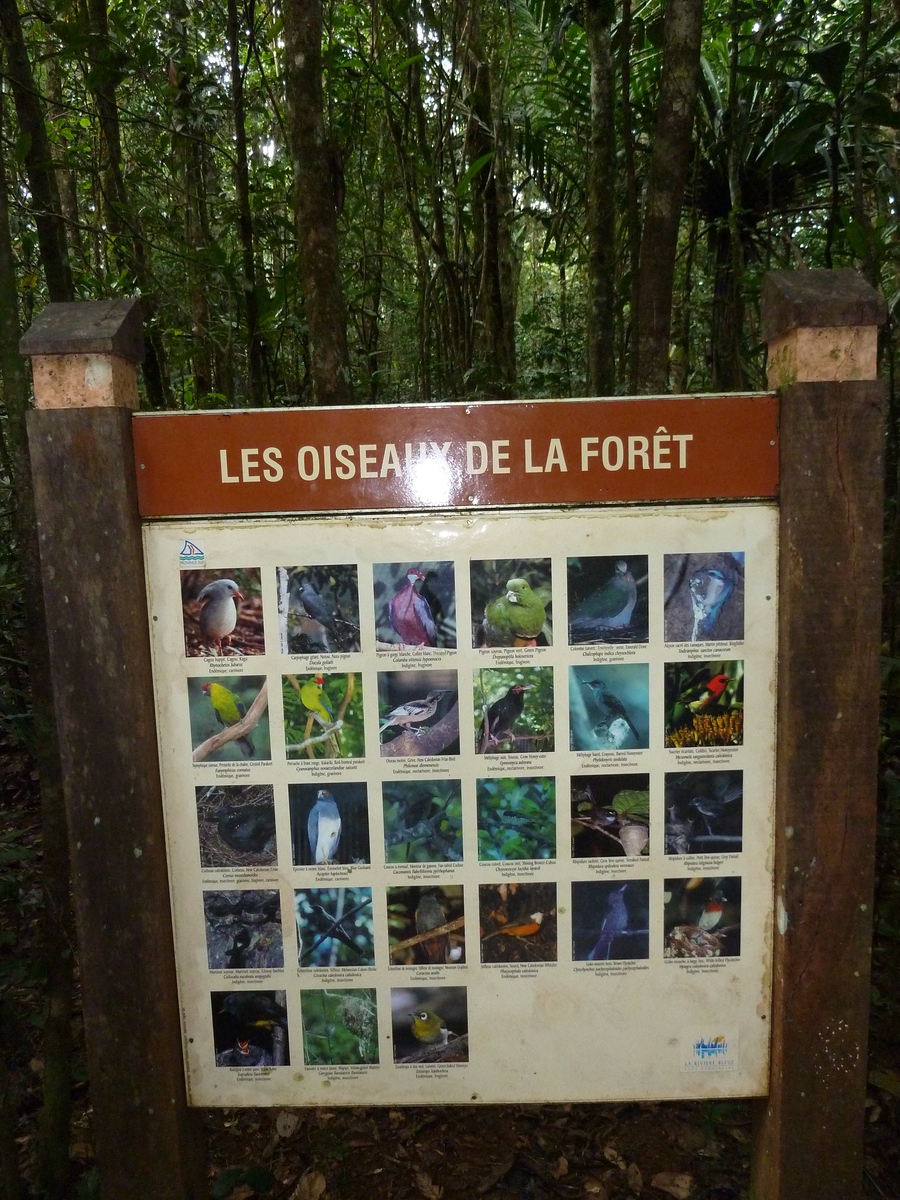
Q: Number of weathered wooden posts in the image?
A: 2